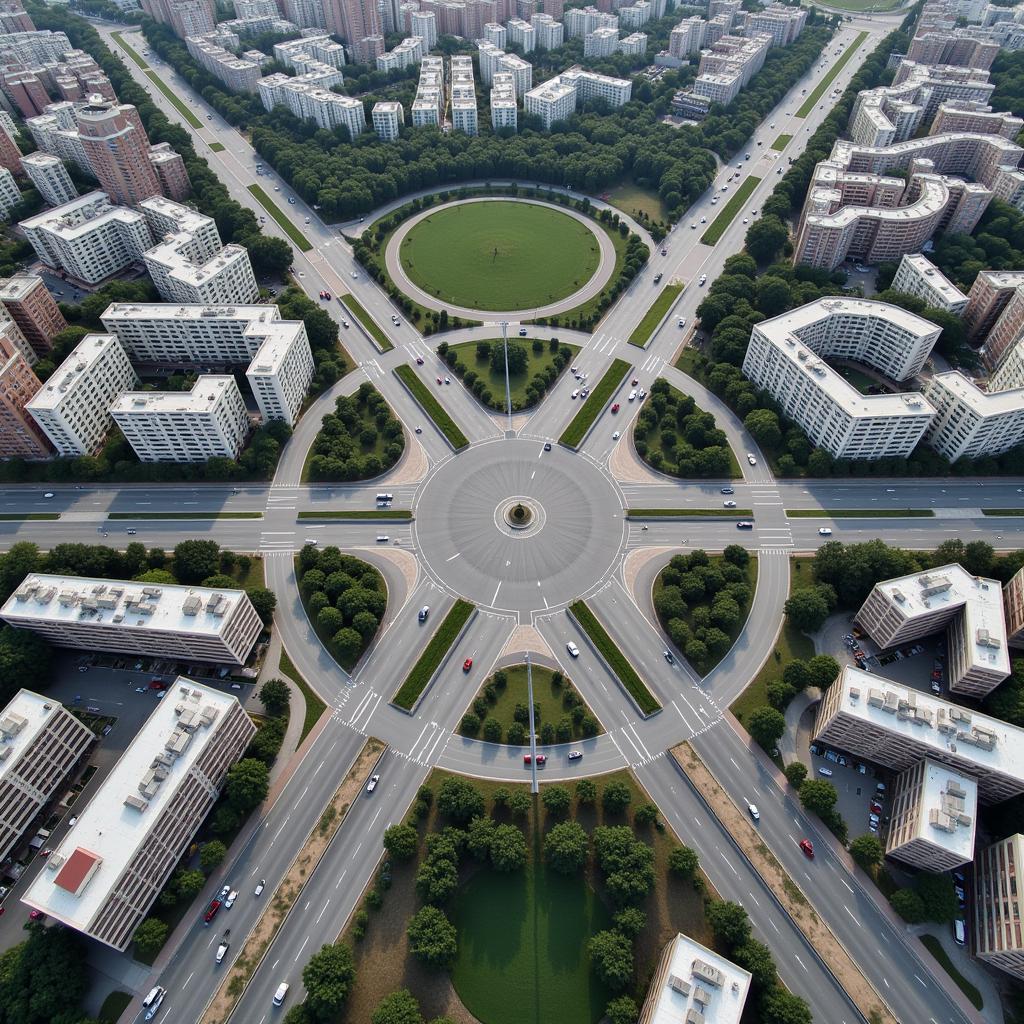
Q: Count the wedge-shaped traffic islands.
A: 6